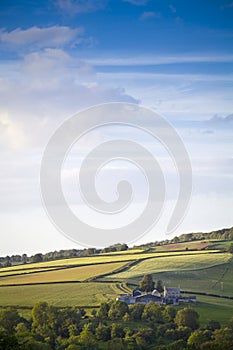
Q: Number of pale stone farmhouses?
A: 1